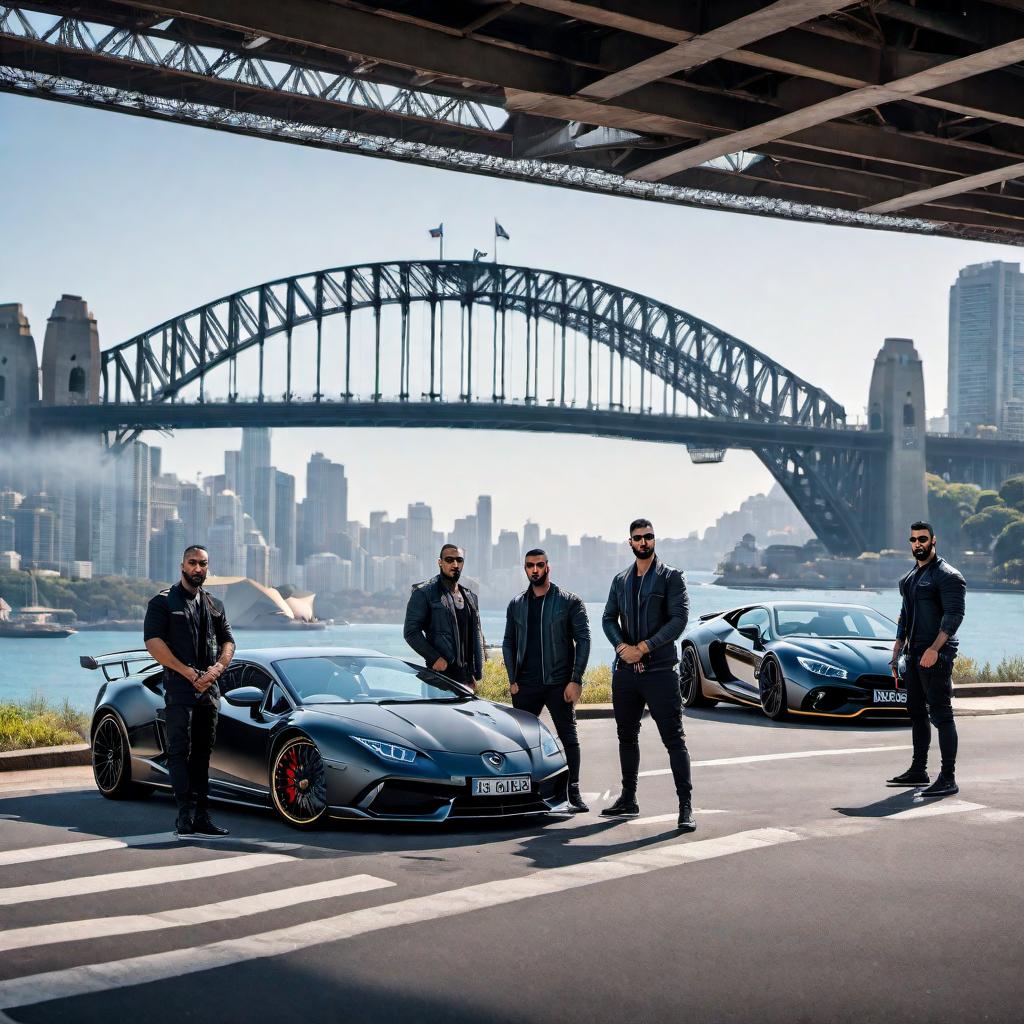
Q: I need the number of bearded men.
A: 5